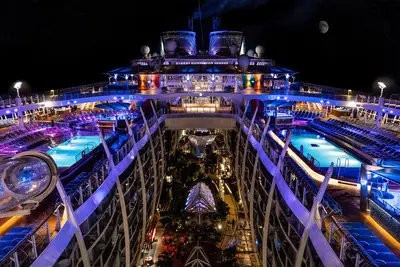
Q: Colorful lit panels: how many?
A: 4